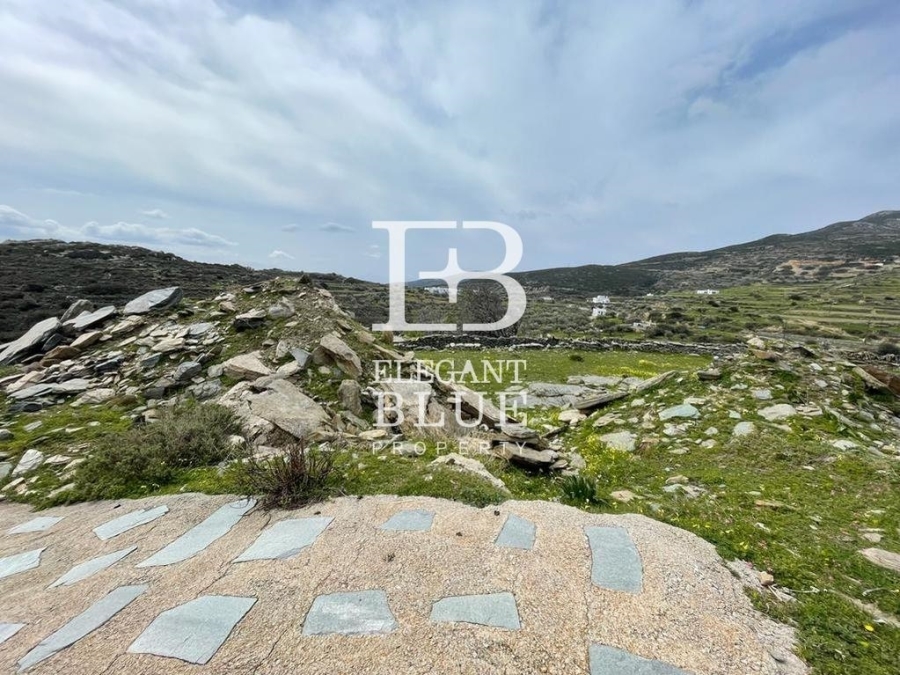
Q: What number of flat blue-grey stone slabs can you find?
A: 15